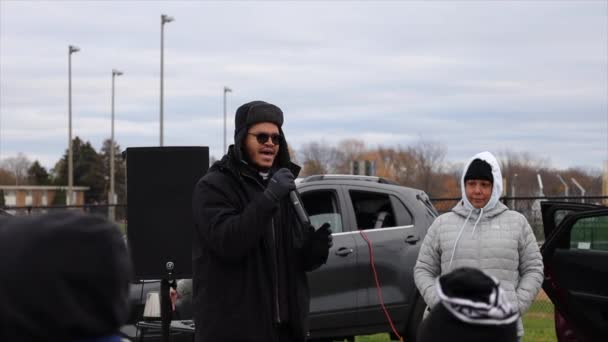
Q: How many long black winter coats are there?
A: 1